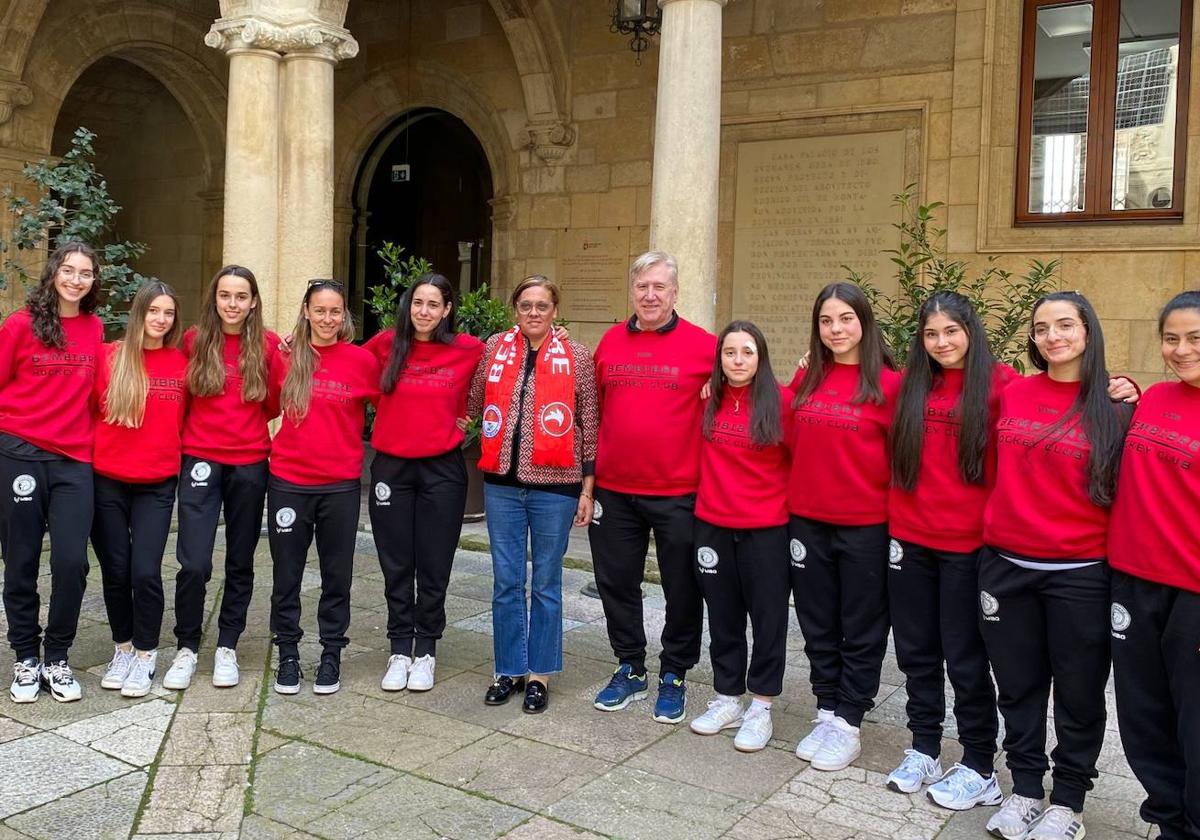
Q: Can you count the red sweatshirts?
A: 11